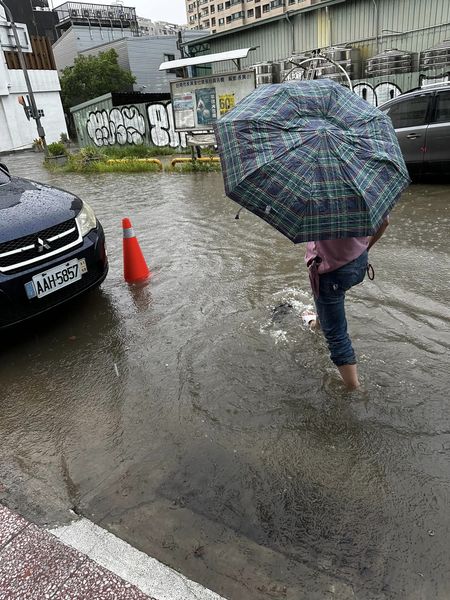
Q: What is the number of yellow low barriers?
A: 2